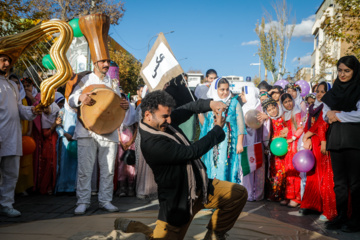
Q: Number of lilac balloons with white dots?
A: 2